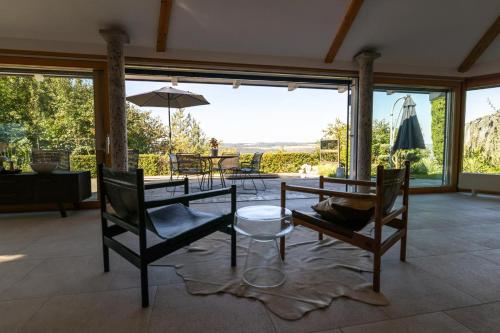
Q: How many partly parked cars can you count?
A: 0